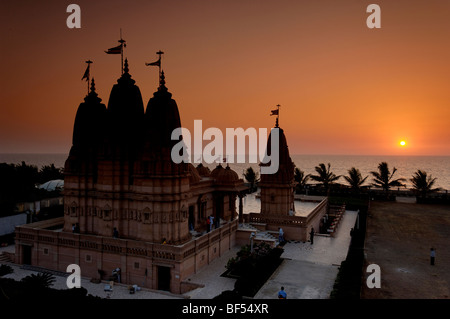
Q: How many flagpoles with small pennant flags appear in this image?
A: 4